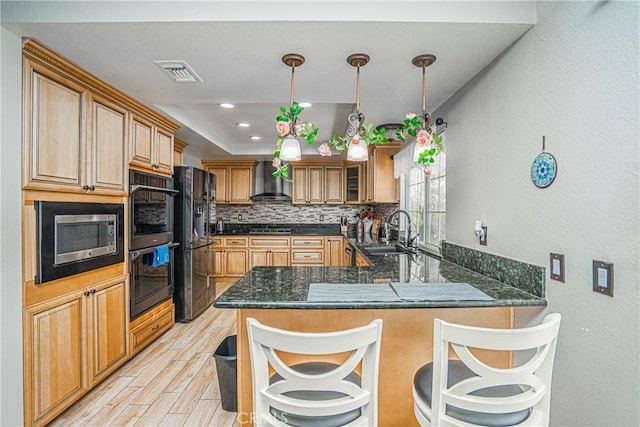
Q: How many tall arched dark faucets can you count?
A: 1